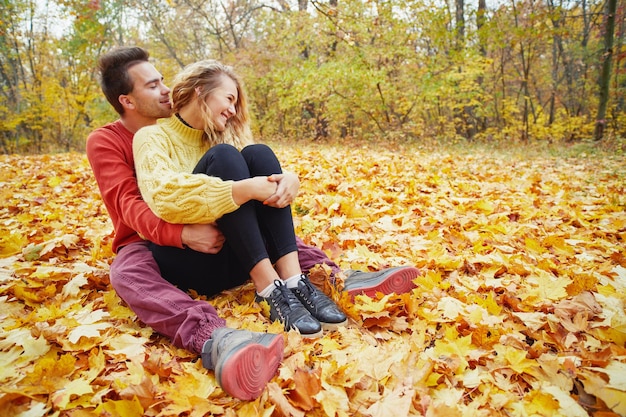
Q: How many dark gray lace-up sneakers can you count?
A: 2